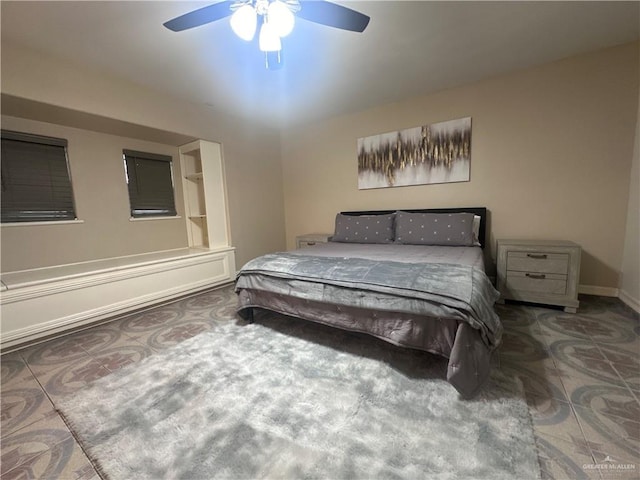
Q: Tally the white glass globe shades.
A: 3